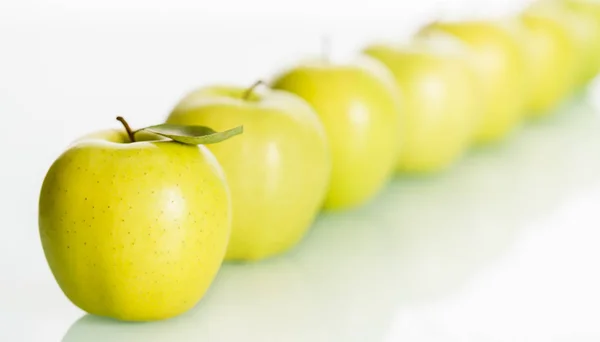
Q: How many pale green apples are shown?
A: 7